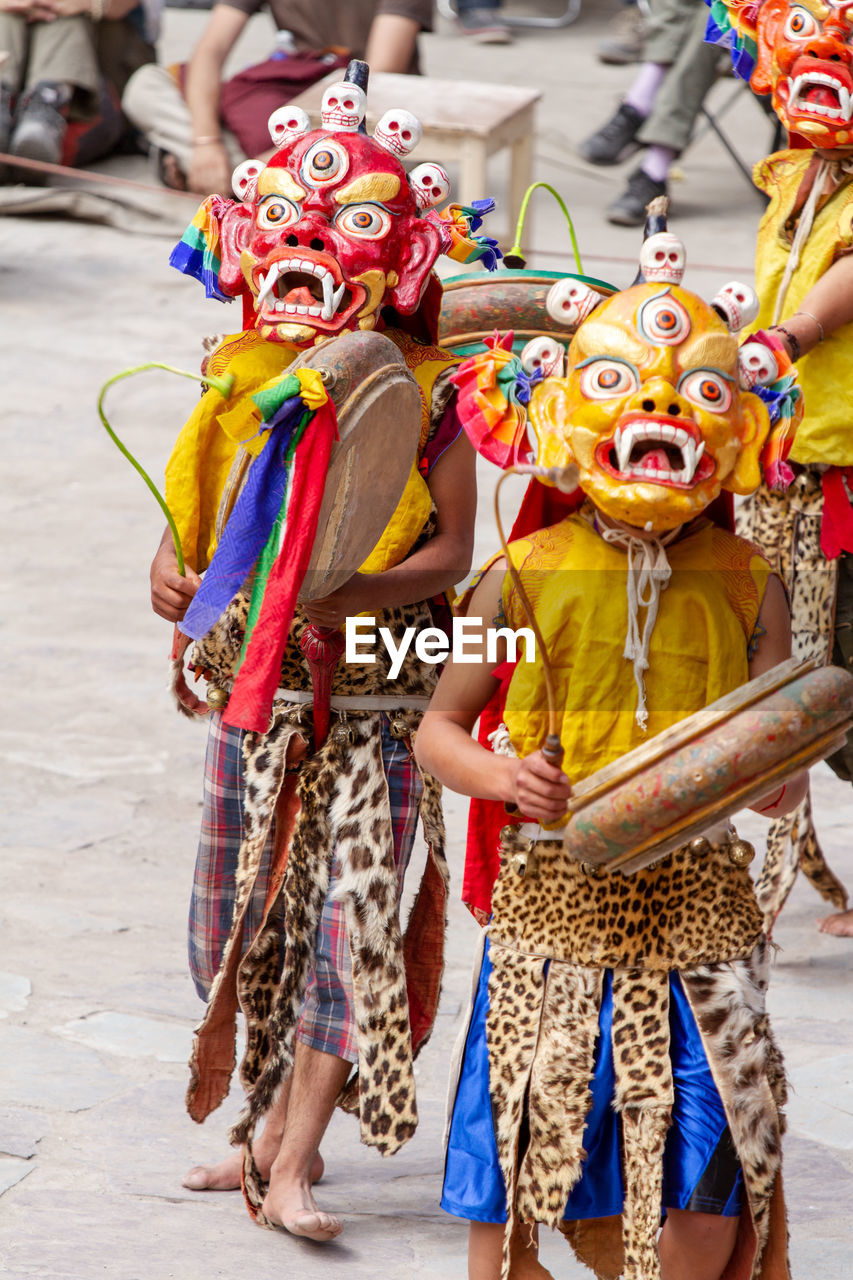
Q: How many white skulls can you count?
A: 10